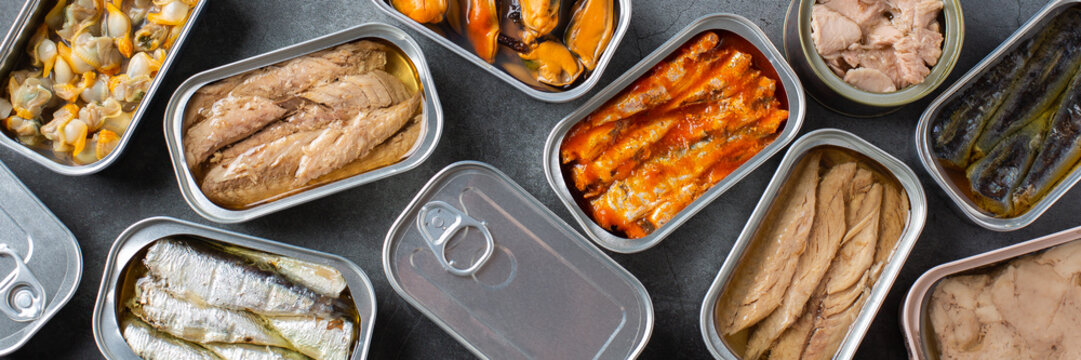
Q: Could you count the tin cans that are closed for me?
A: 2